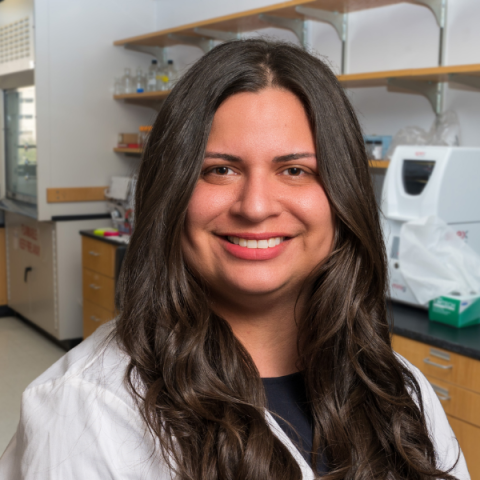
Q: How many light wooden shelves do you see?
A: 3